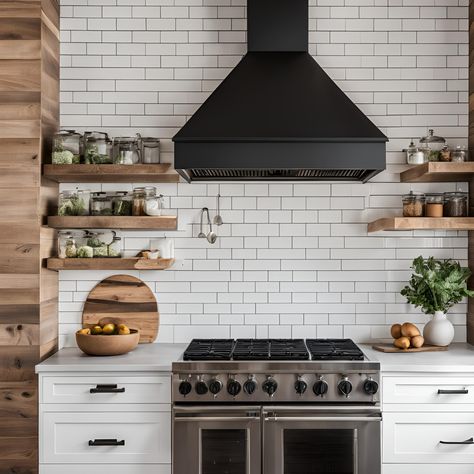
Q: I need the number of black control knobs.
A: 10